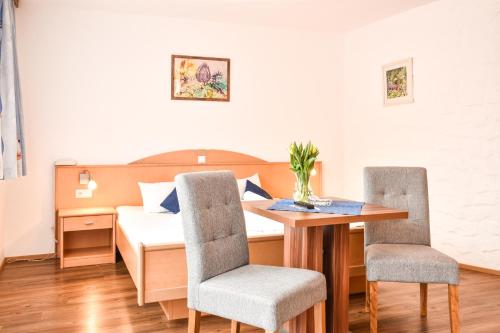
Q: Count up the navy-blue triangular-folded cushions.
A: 2